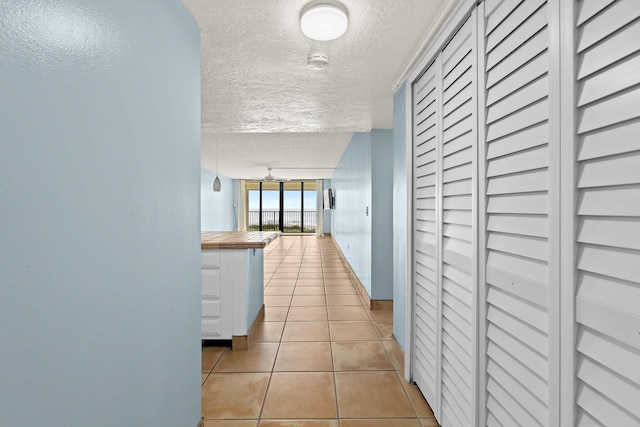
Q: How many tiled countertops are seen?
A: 1